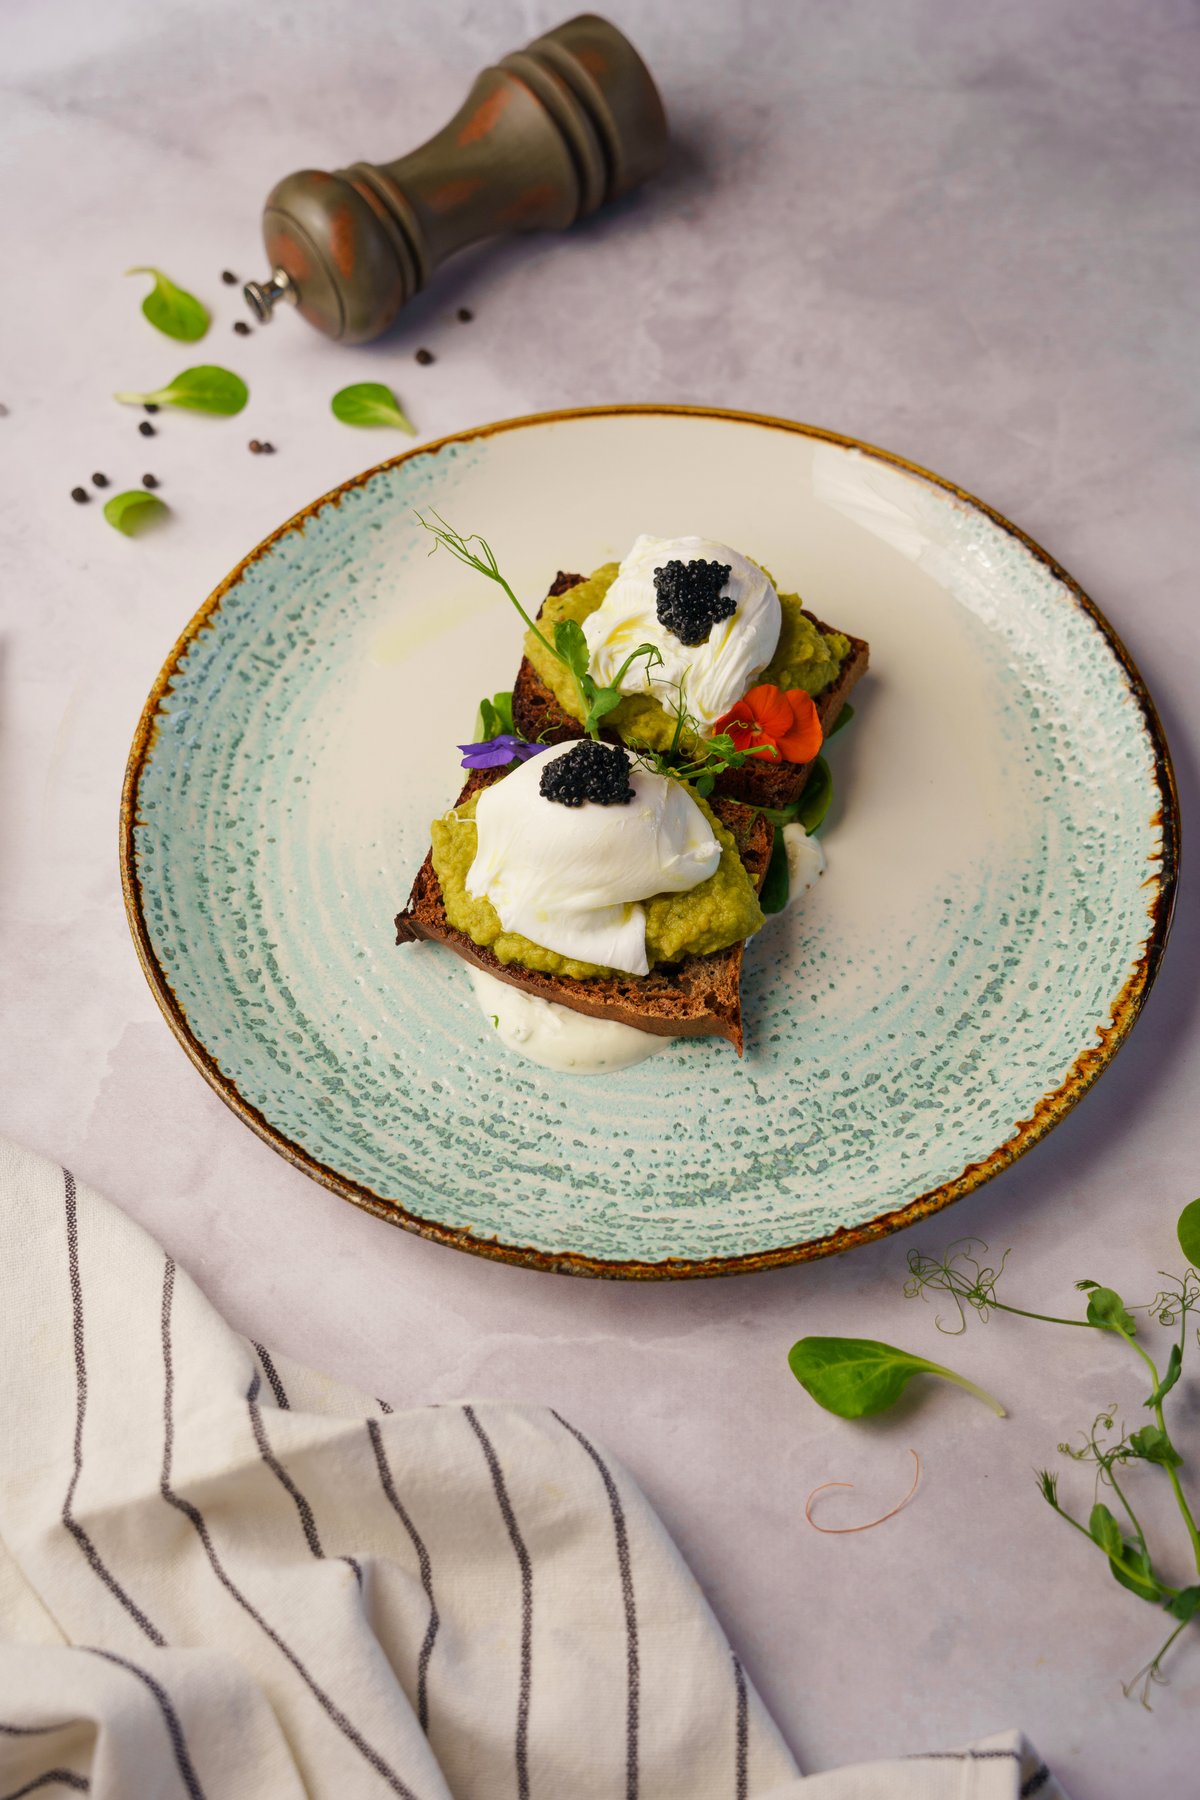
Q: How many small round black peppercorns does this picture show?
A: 11